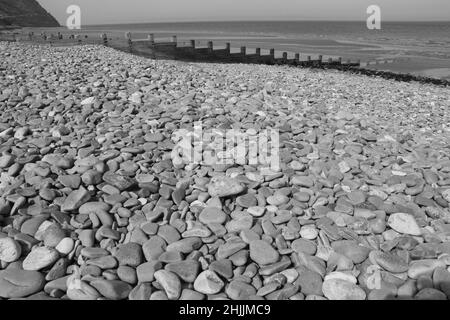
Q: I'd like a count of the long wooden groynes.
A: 1